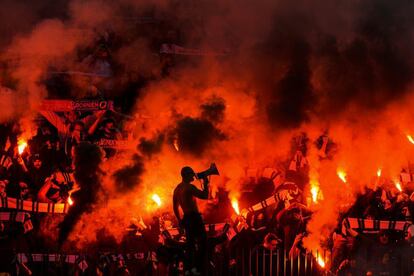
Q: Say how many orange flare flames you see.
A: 11